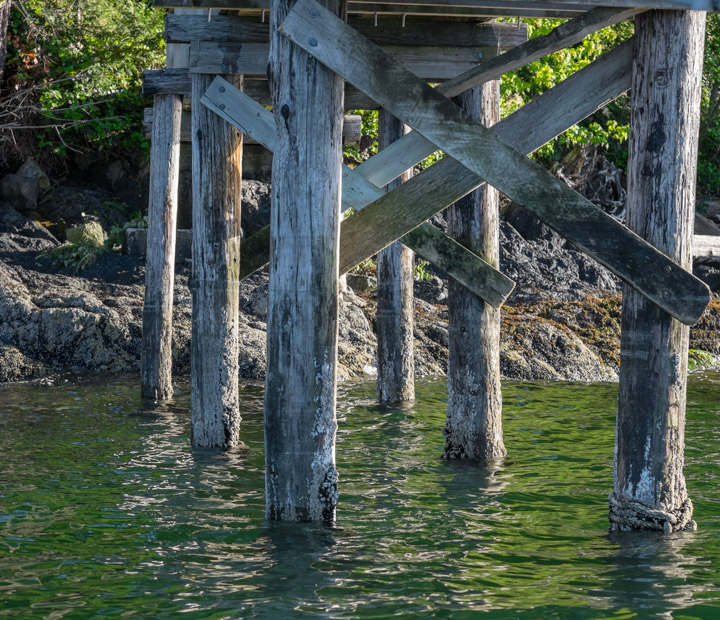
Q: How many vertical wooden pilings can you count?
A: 6